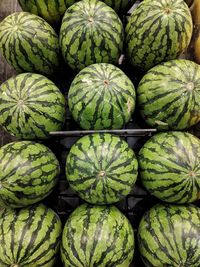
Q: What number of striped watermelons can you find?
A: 14